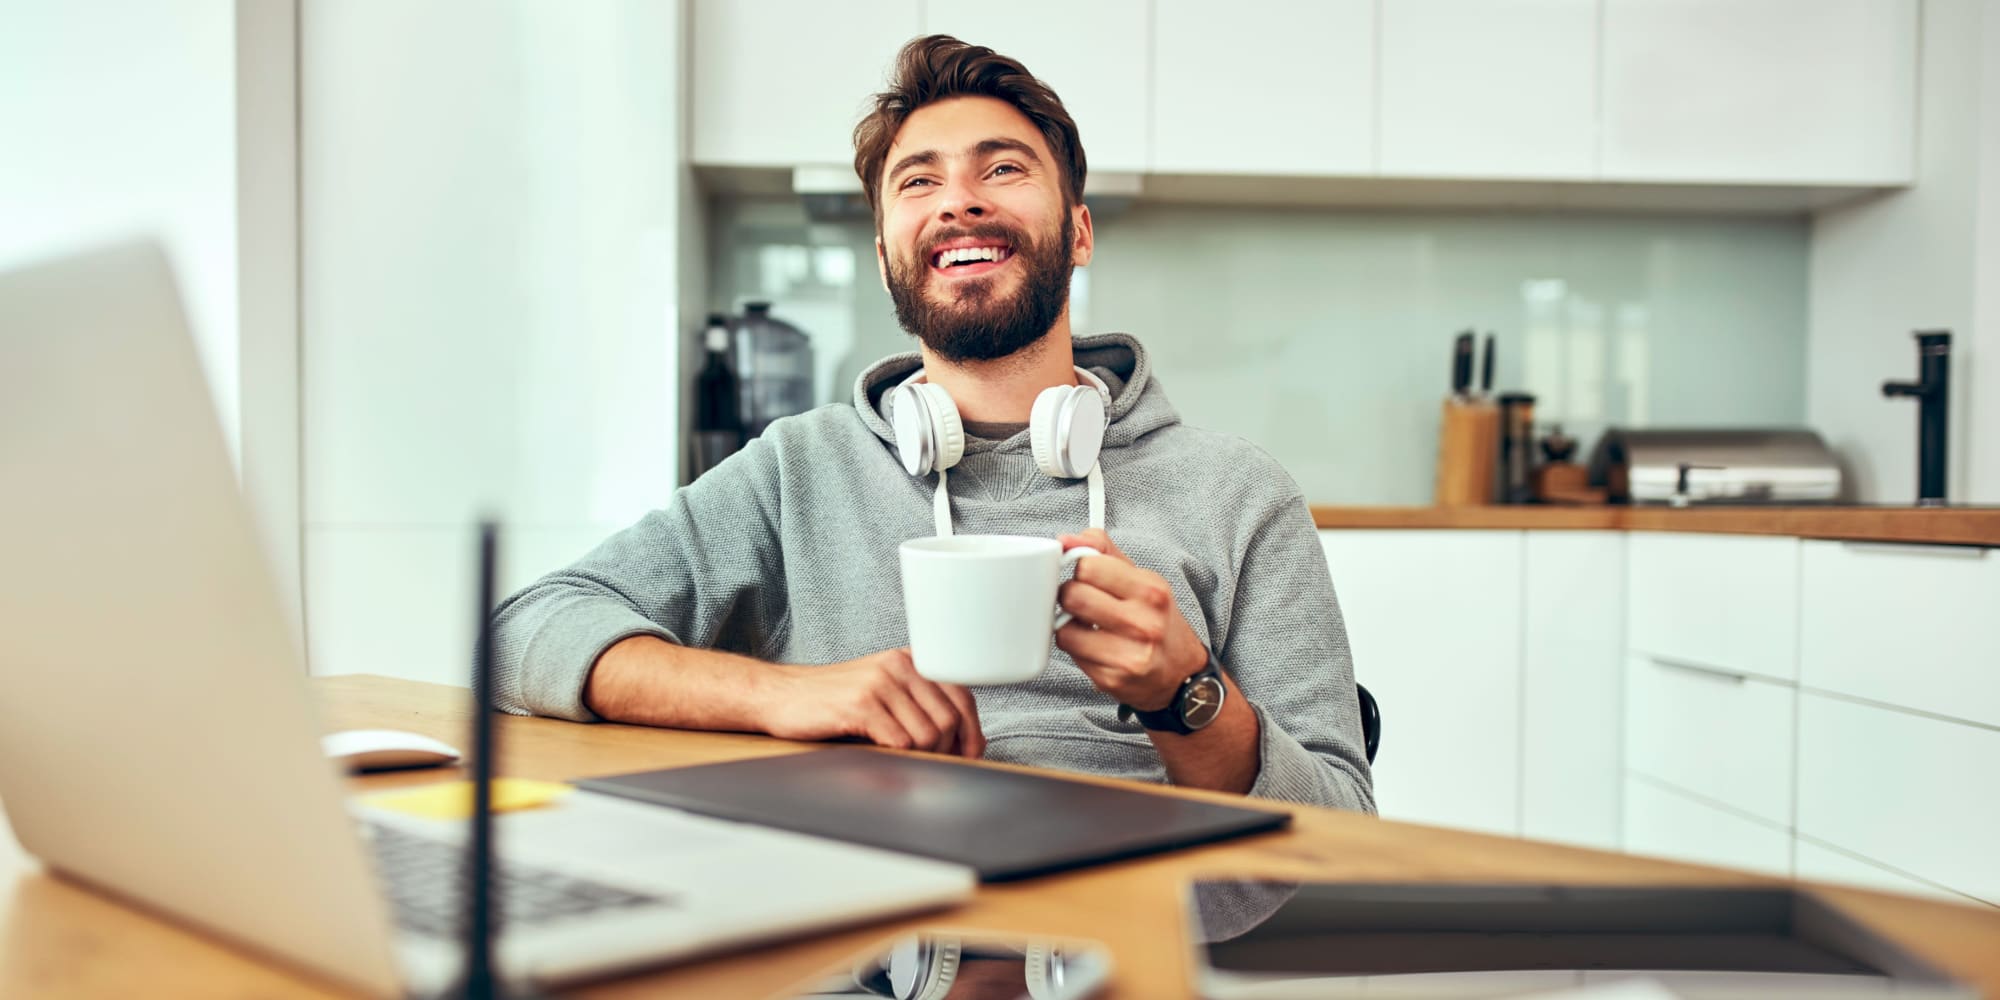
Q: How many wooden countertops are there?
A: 1